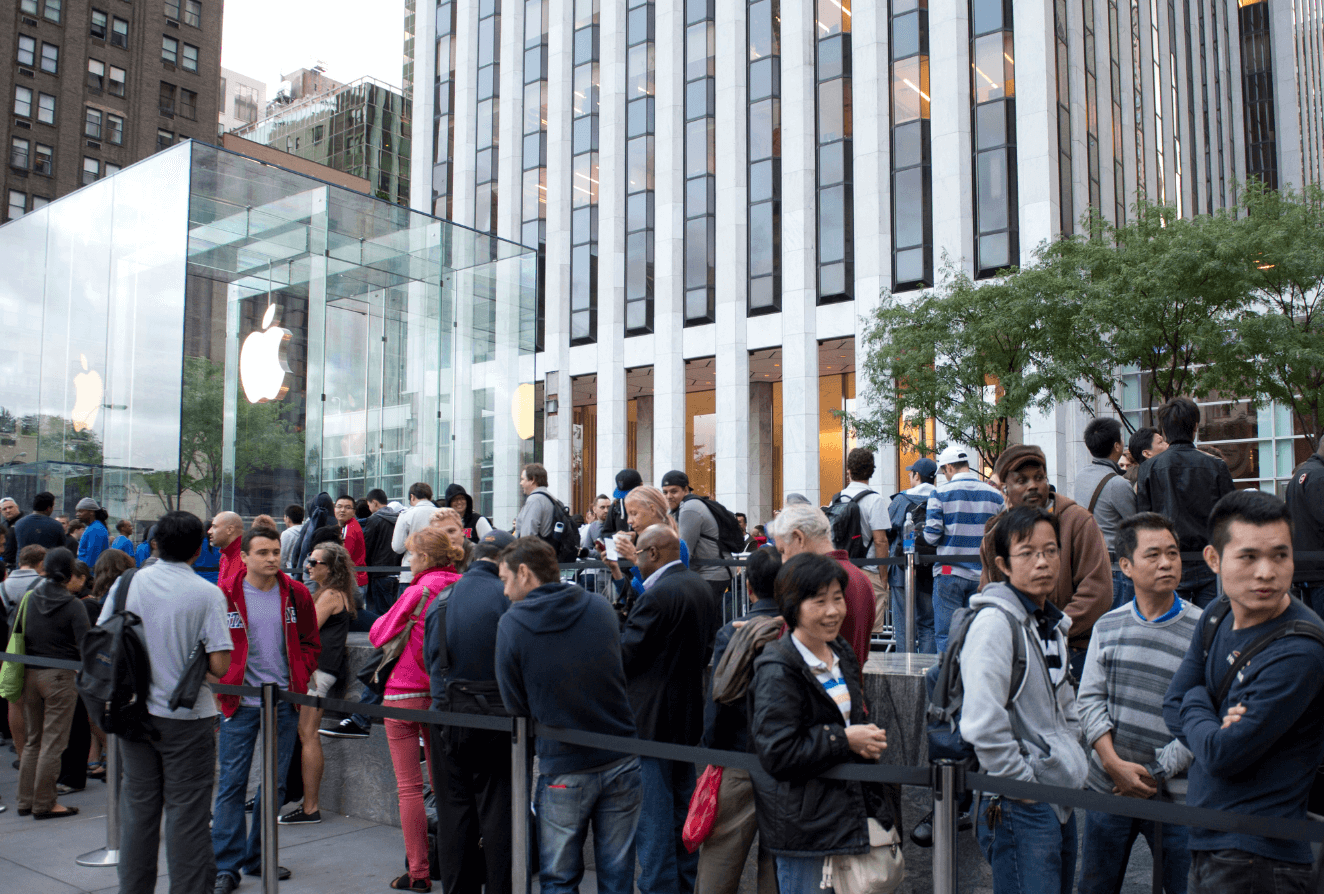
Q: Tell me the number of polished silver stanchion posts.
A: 5